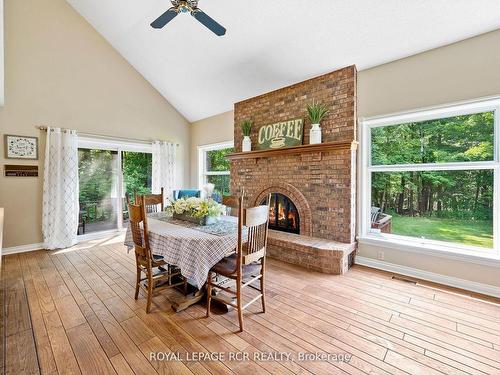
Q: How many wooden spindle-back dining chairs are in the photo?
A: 4